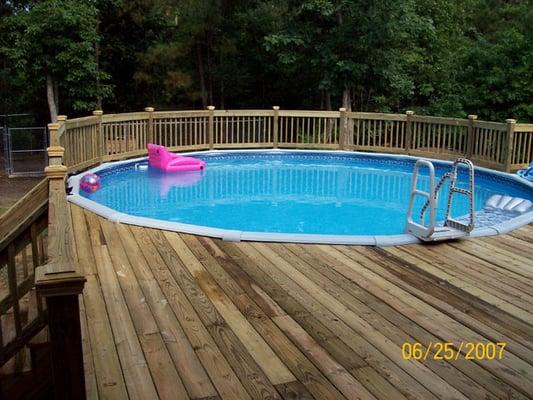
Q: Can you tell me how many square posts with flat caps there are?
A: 13